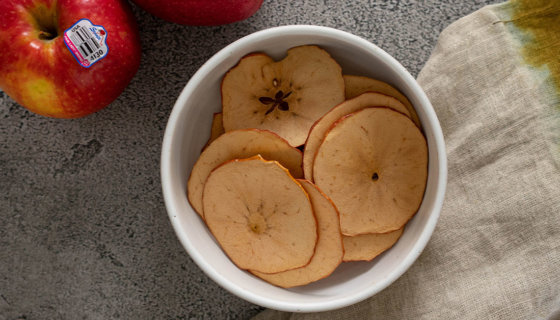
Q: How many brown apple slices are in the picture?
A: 9